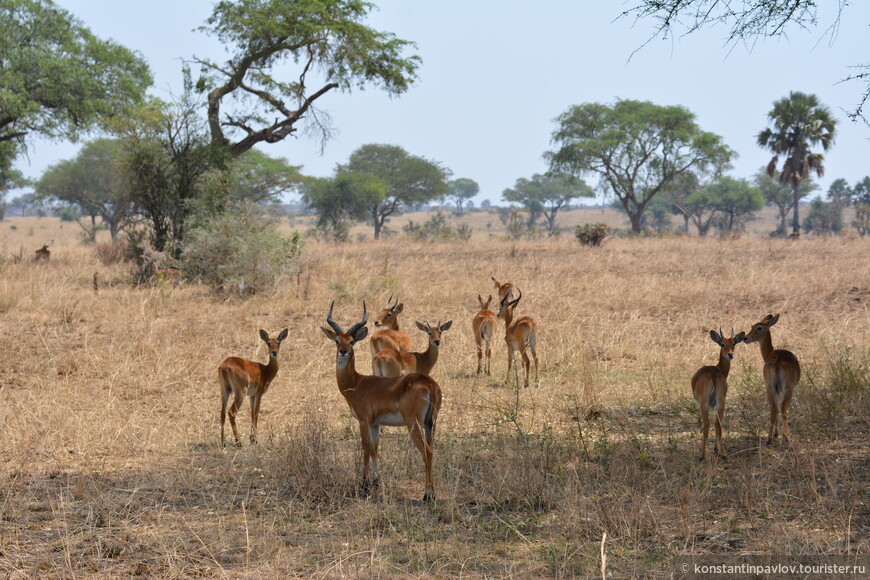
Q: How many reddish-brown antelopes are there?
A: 9